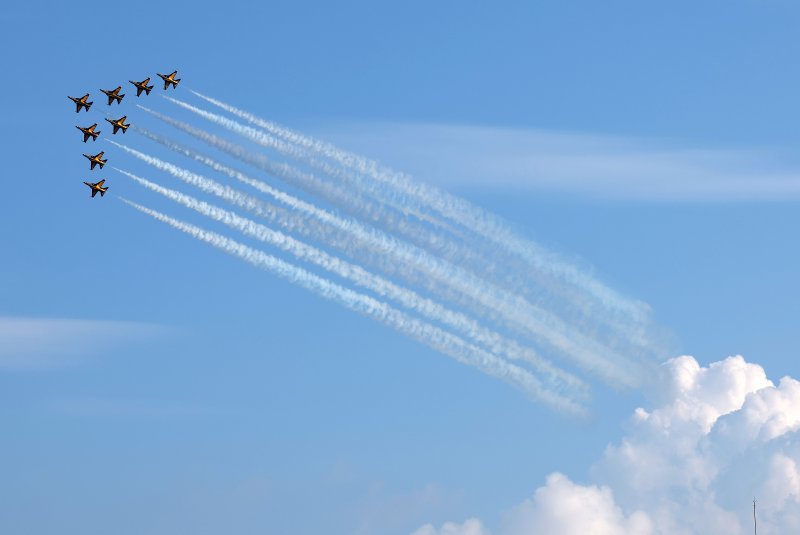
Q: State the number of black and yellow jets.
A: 8